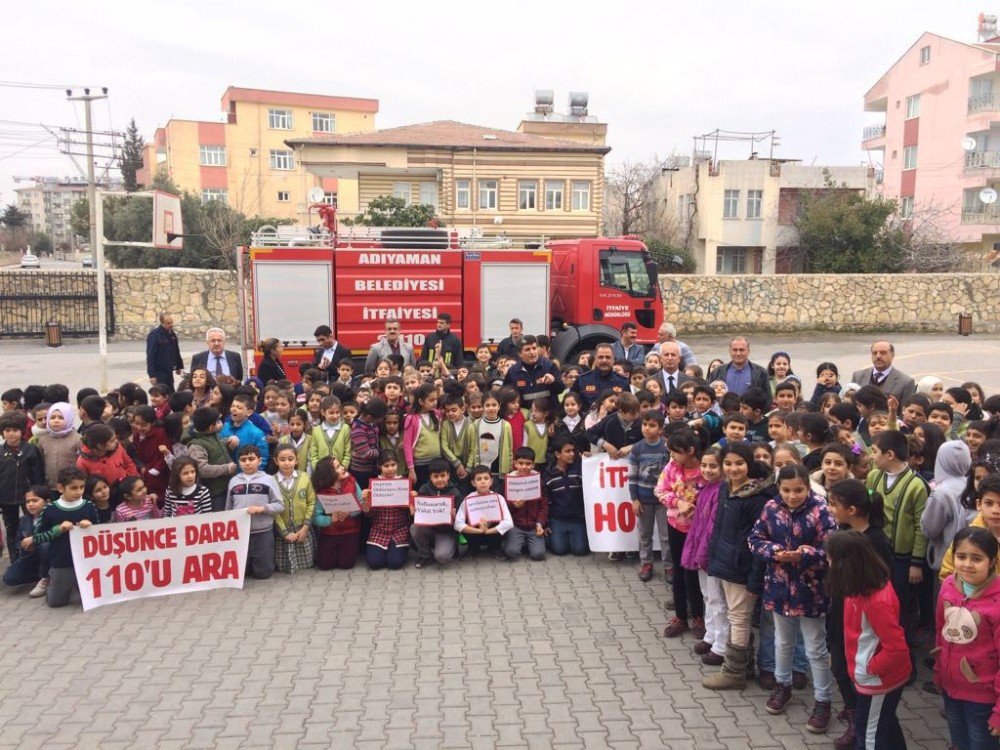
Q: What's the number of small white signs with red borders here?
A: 5